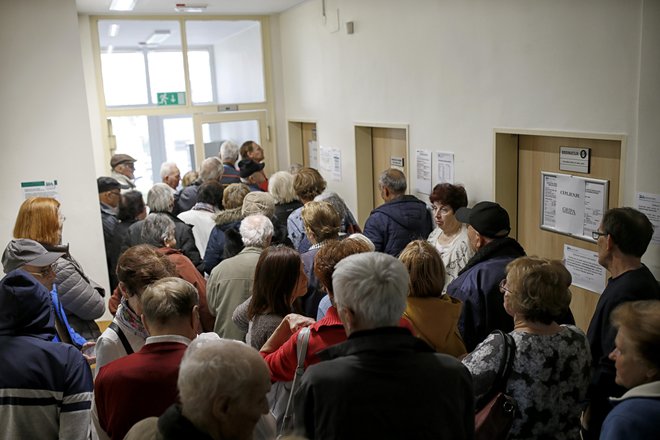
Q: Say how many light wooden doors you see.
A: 3